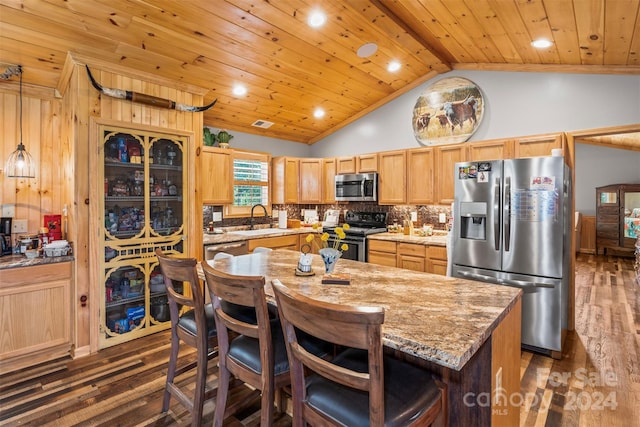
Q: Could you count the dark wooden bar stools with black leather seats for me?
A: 3